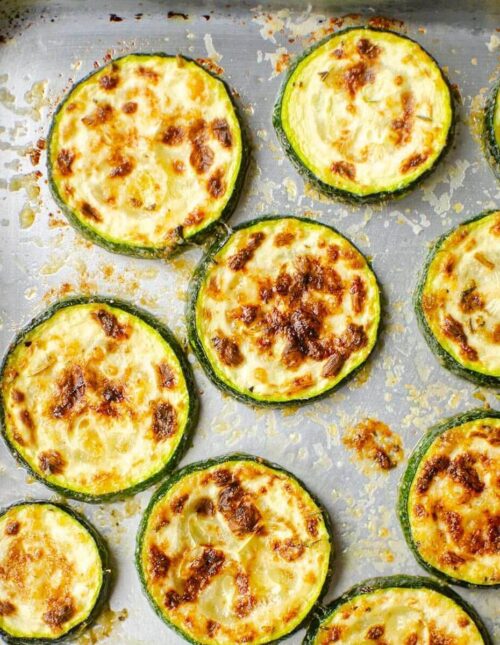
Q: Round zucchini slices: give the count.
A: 10